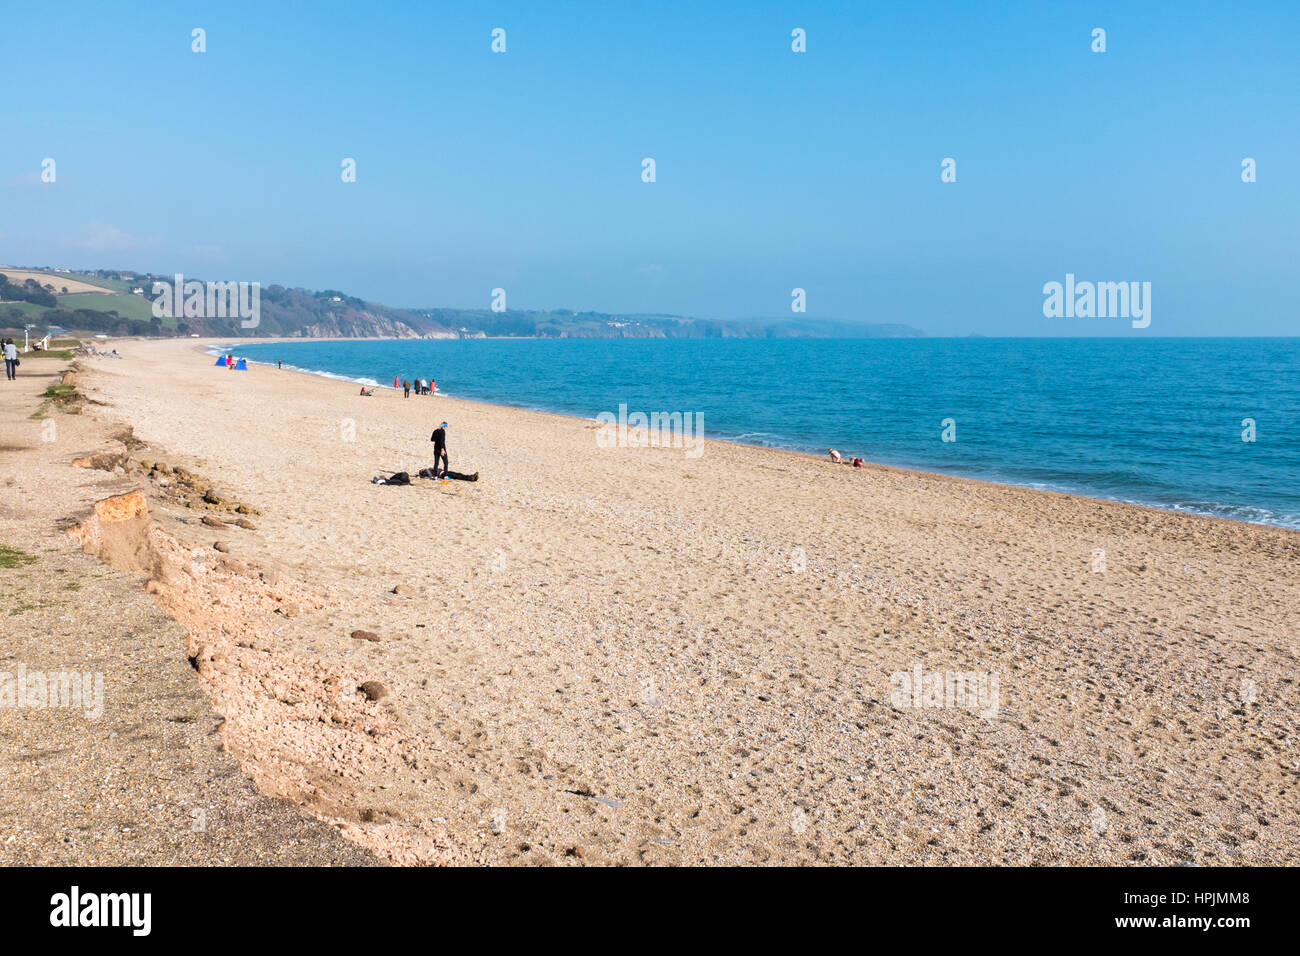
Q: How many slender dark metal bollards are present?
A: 0